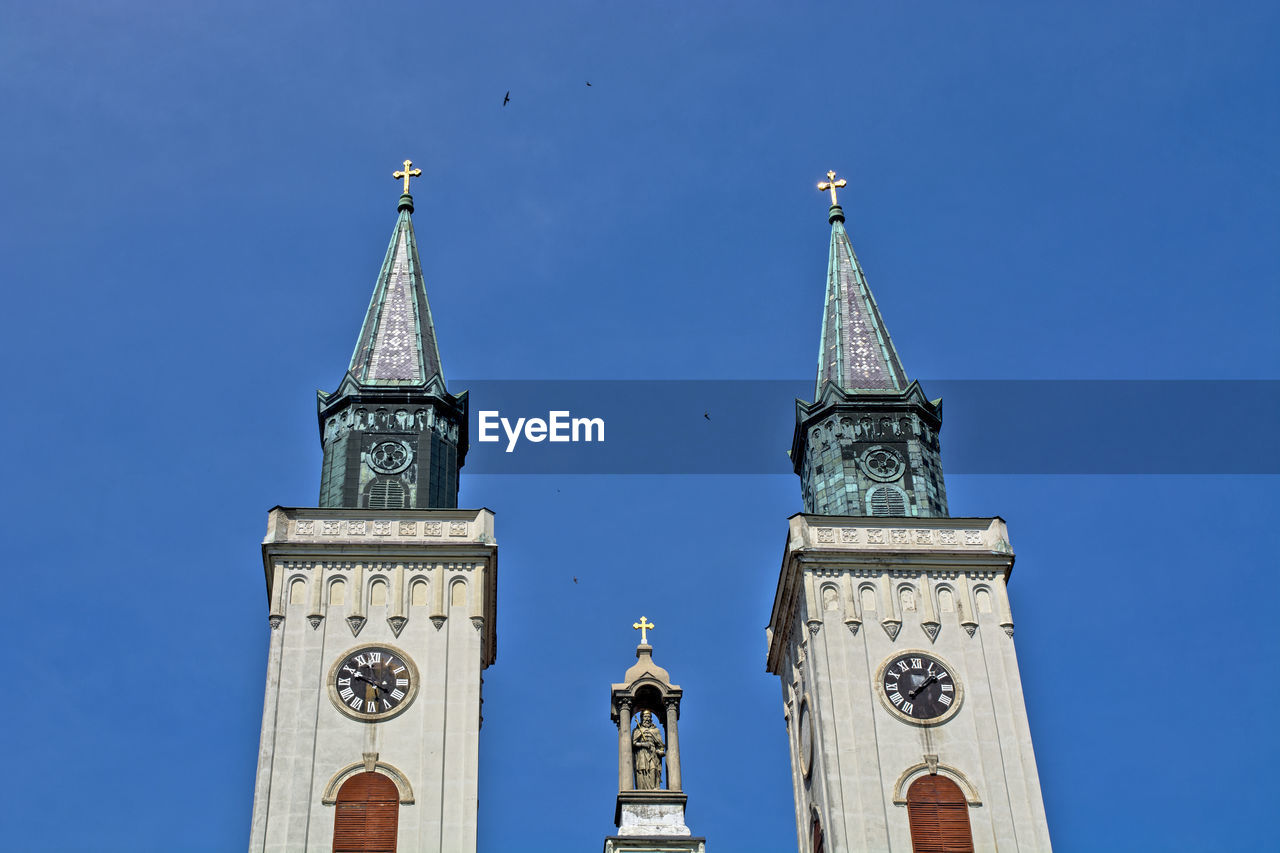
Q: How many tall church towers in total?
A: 2